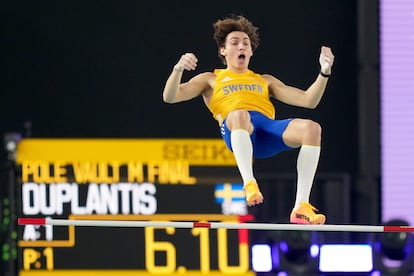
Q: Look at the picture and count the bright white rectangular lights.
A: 2